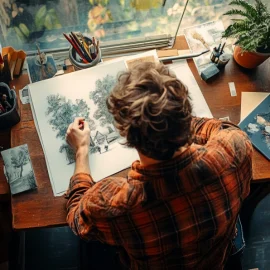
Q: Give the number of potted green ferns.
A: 1